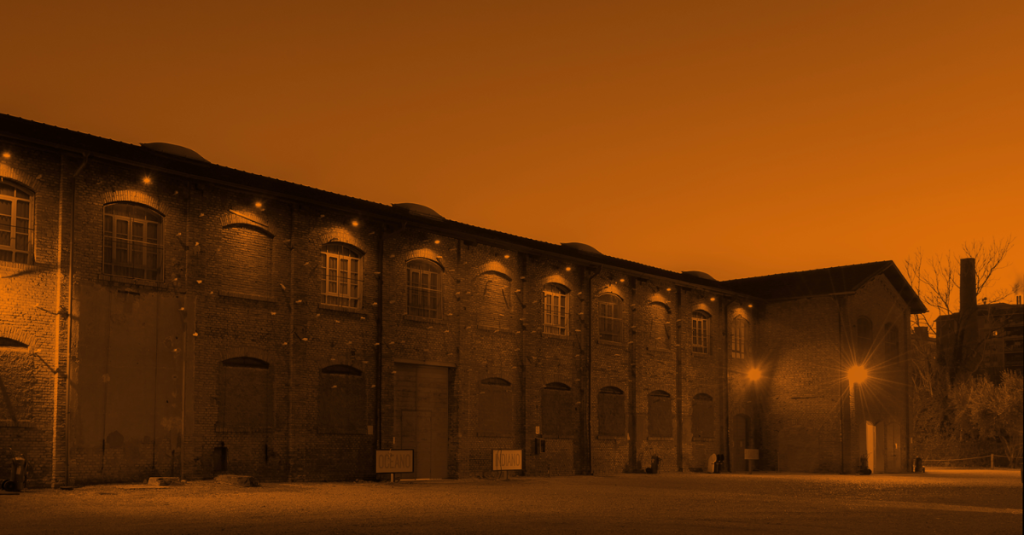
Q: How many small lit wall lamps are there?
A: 11